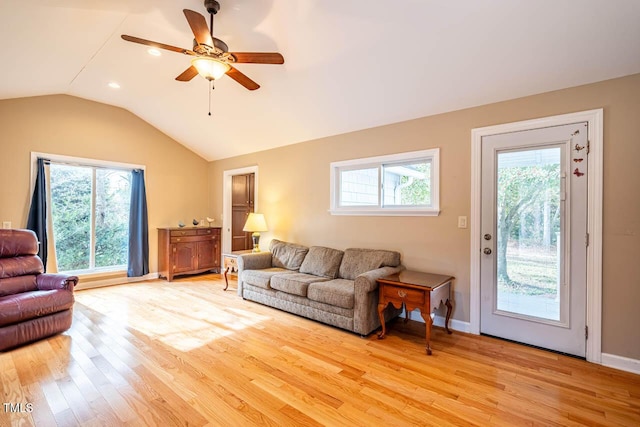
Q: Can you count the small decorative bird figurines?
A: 3